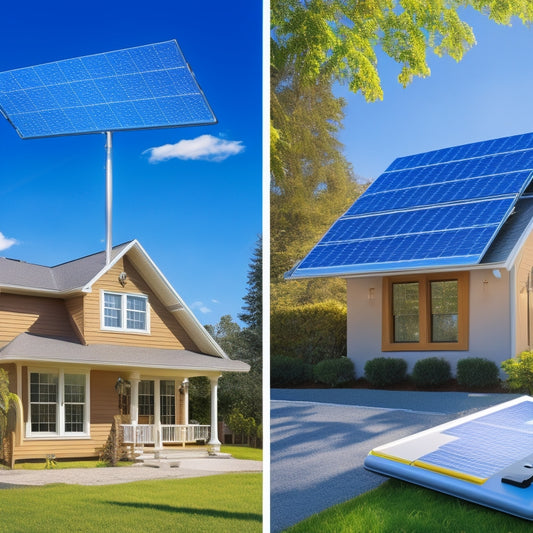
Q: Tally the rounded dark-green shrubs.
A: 5